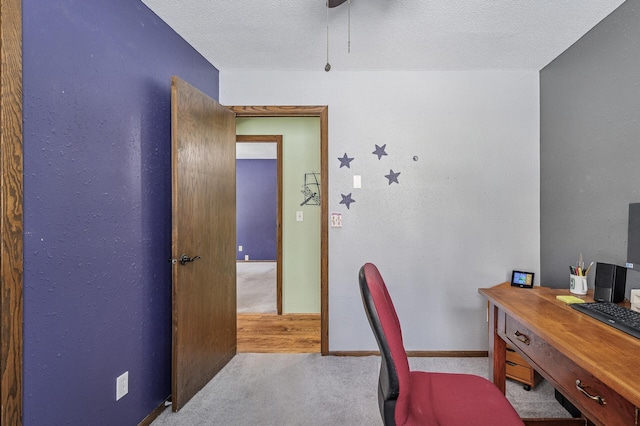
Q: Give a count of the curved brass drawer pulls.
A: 2